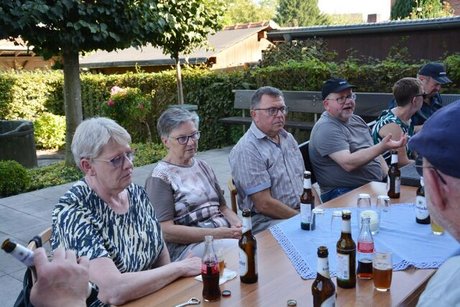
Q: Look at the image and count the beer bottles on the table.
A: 6